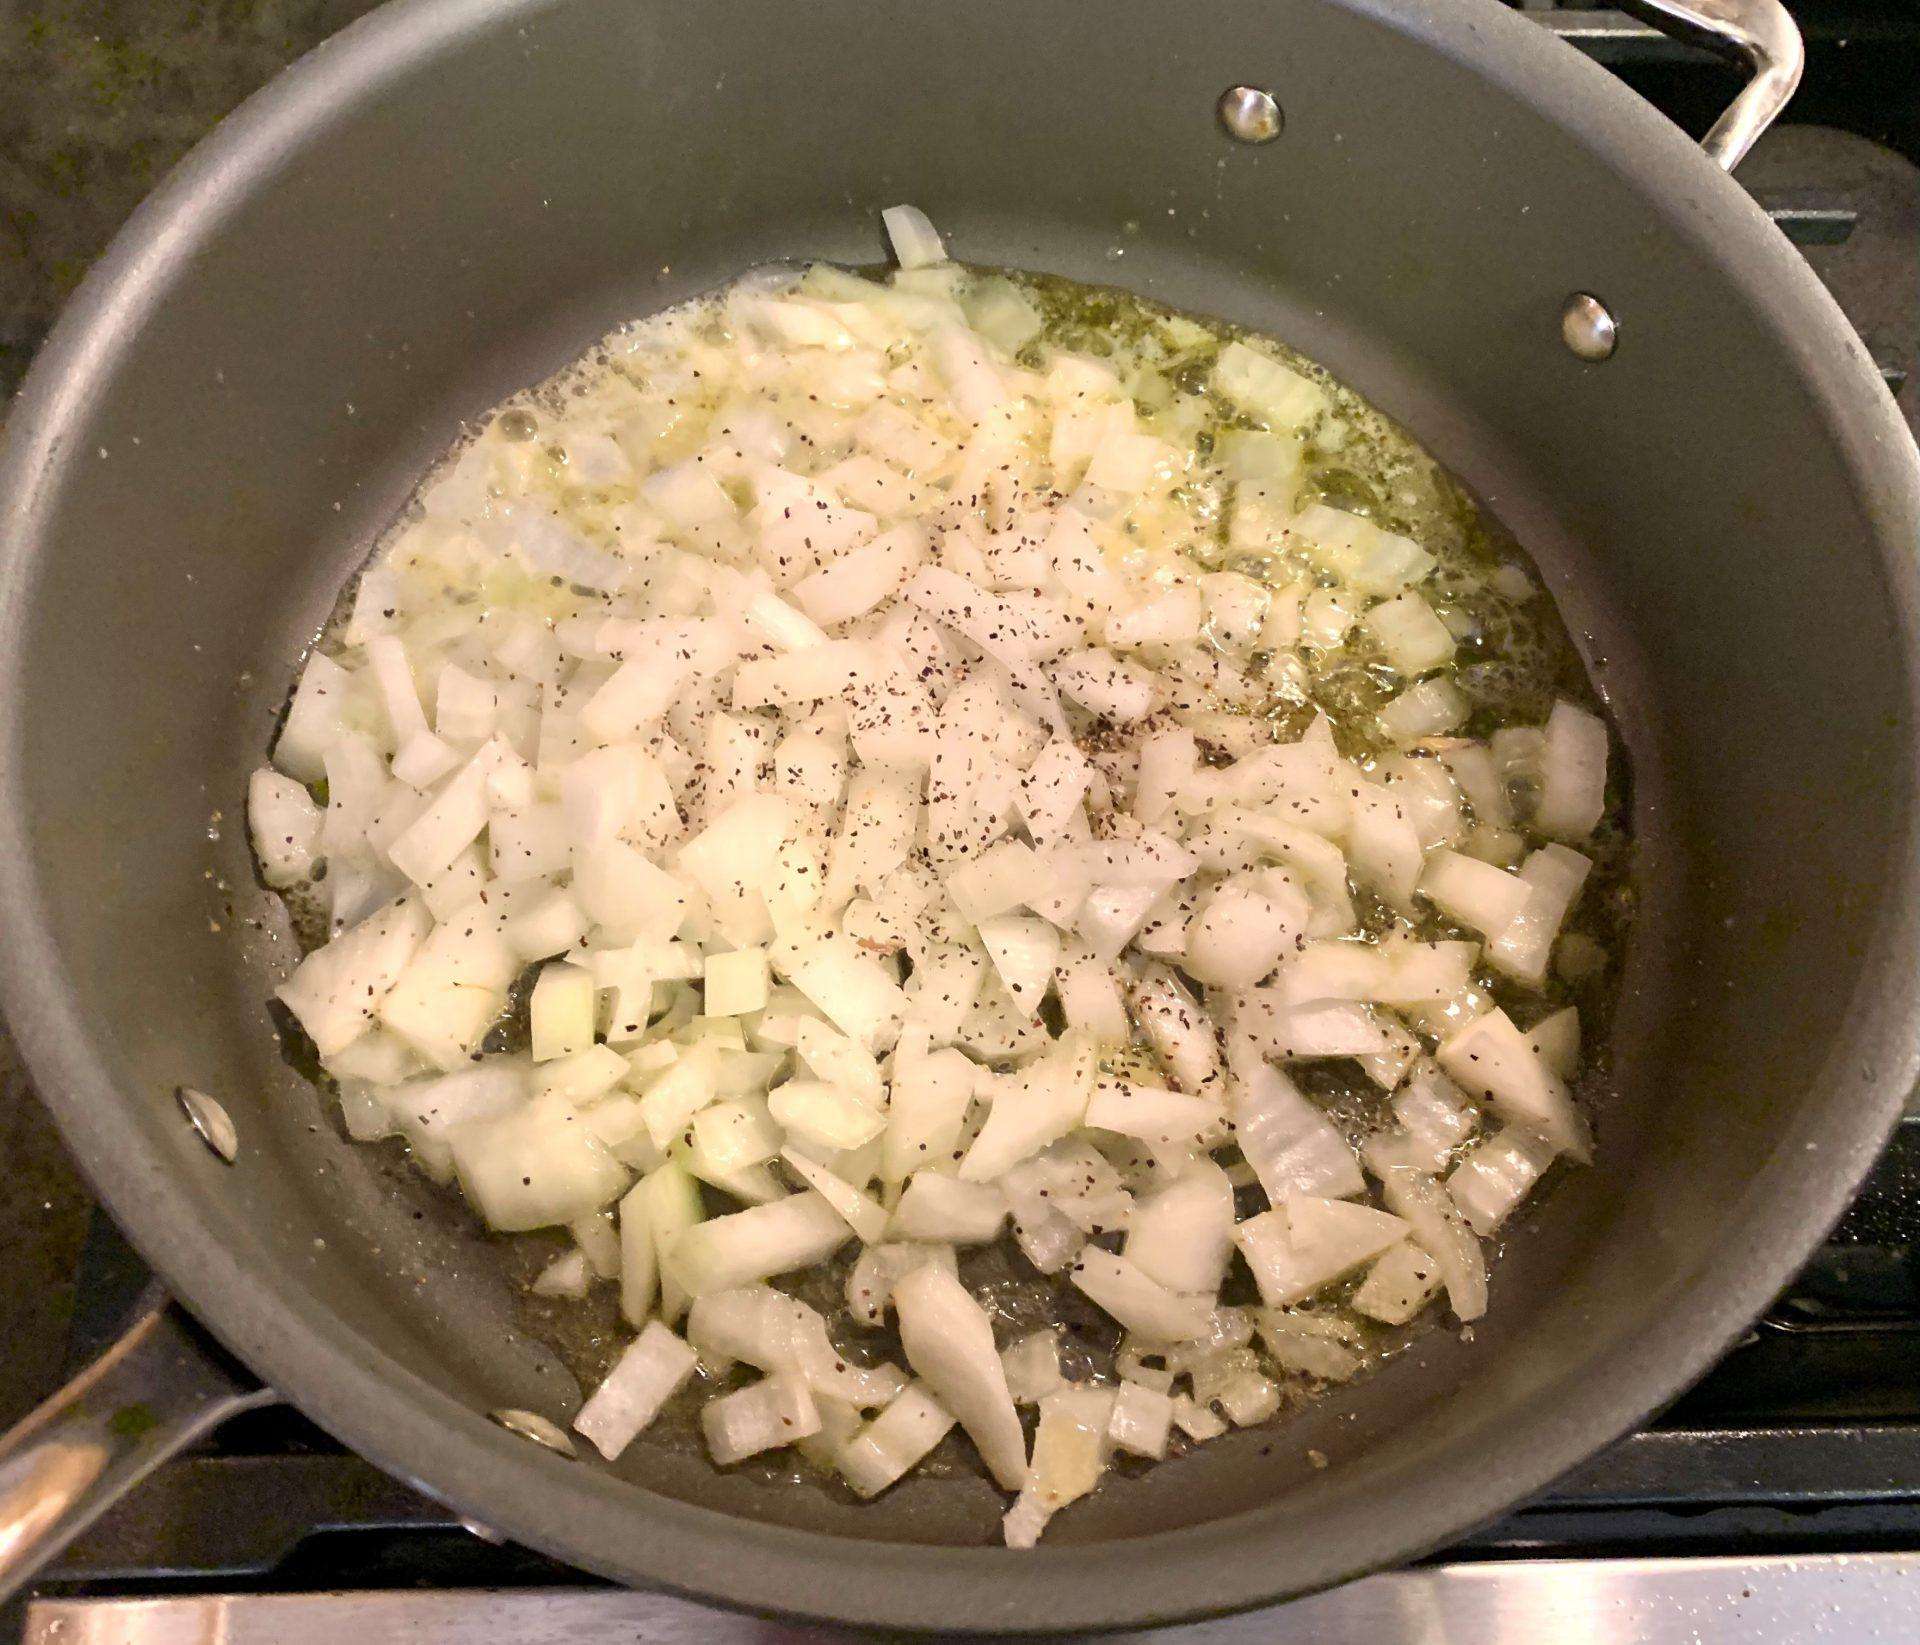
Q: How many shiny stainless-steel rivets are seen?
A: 4